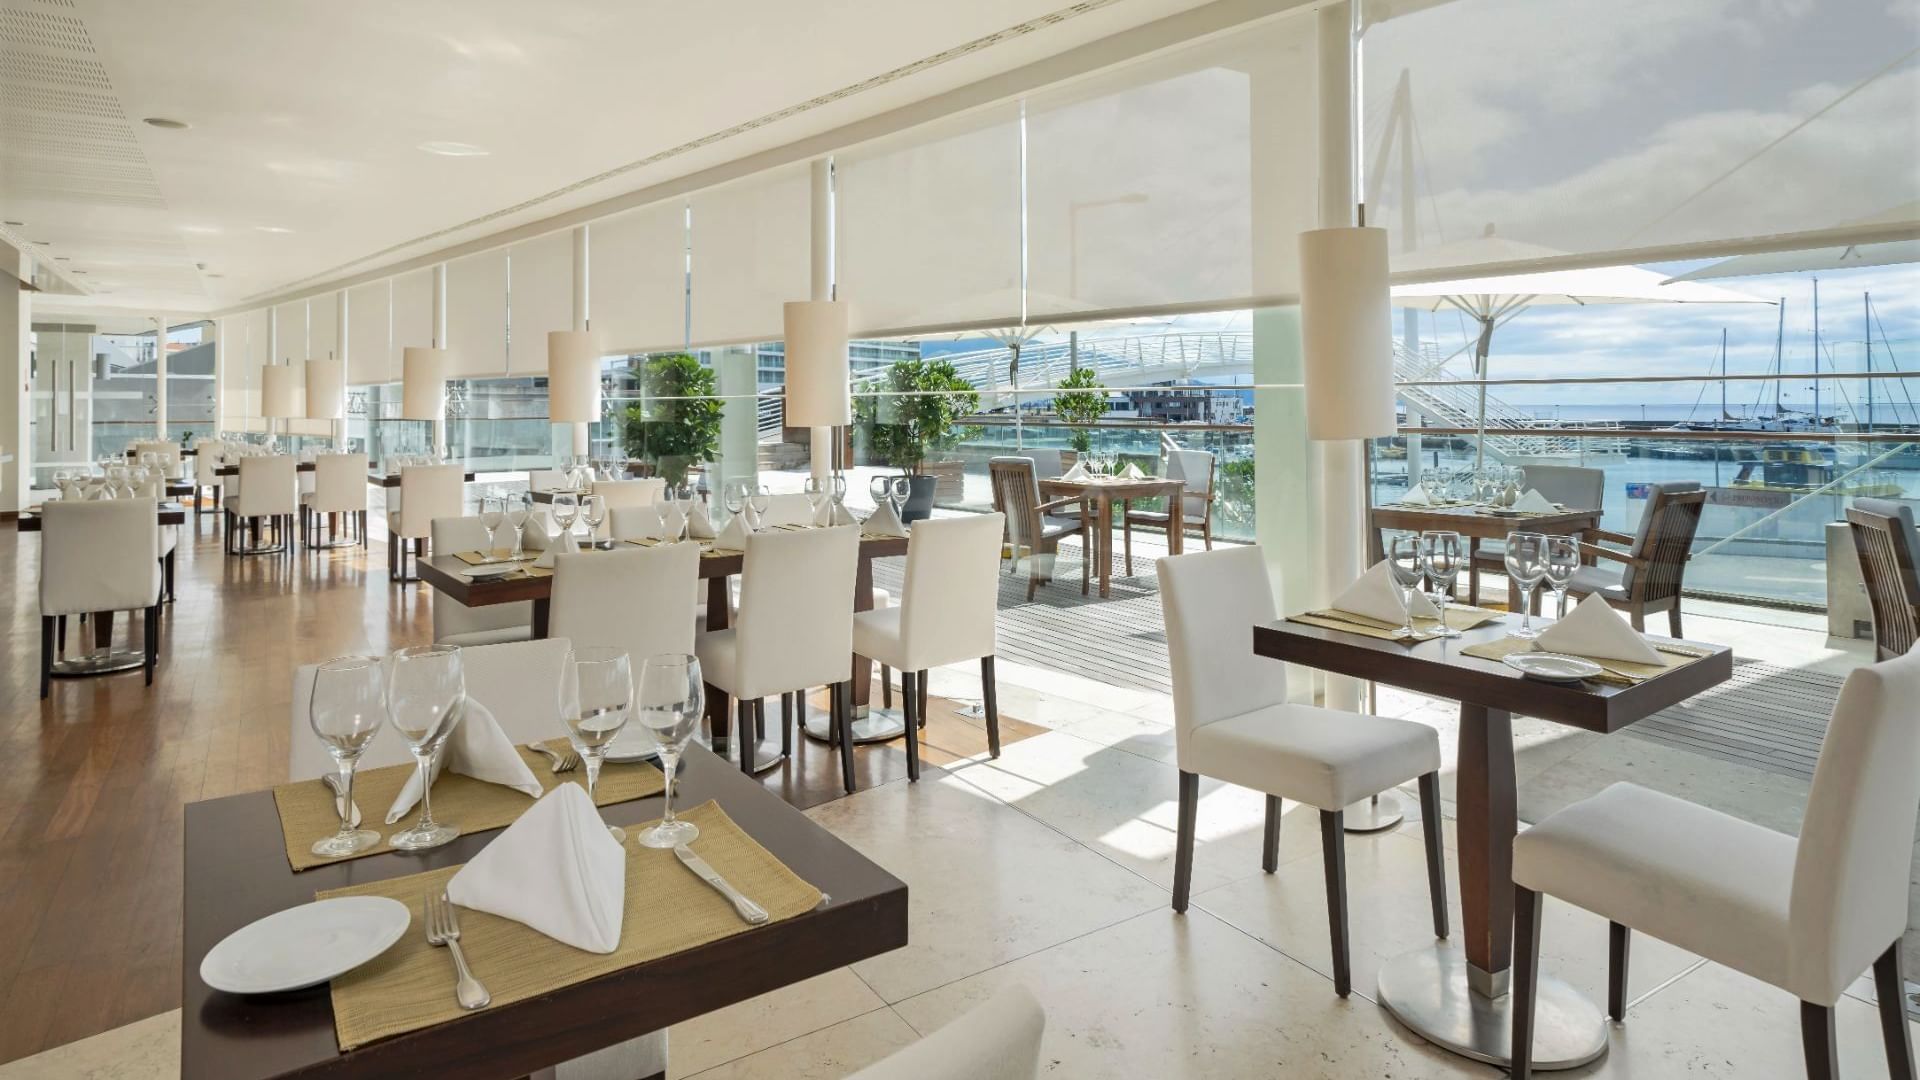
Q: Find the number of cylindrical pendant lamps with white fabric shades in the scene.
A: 6